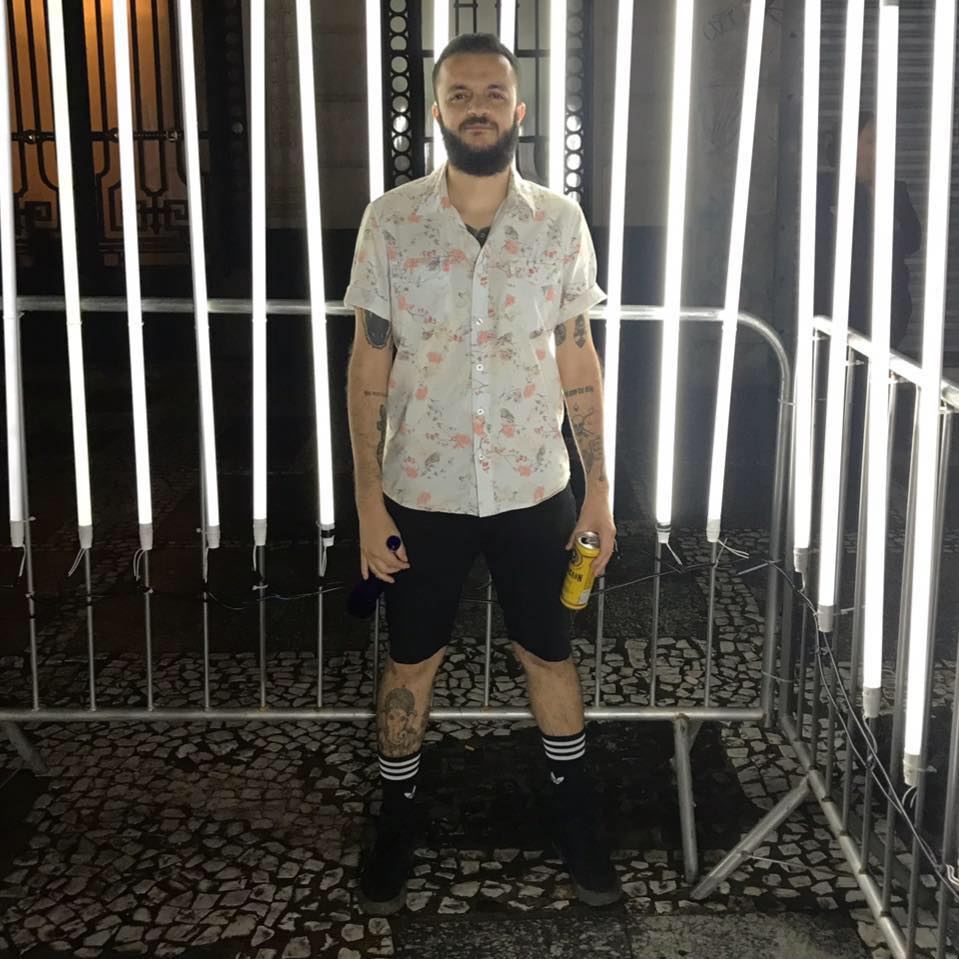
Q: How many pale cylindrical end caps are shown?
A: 12